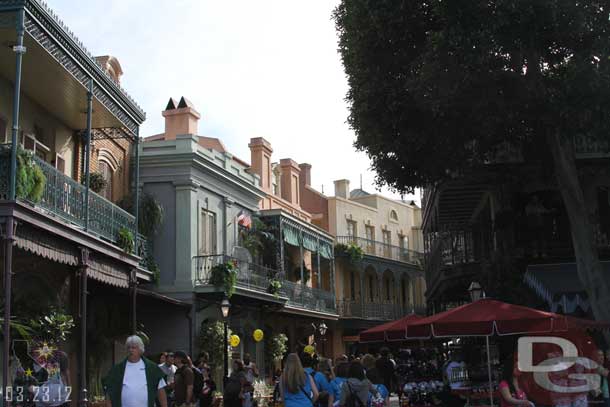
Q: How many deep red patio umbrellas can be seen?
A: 2